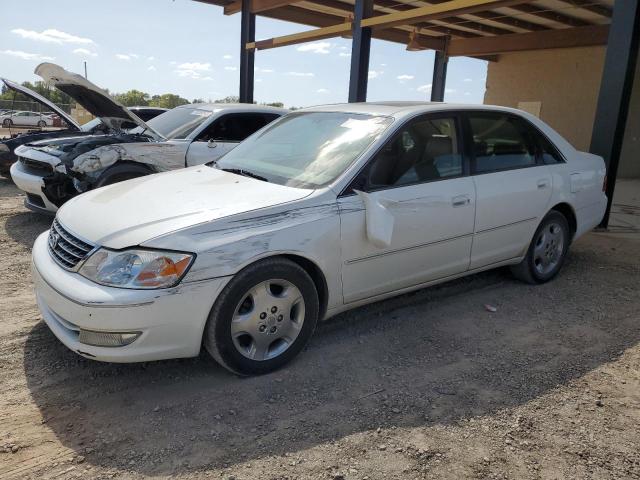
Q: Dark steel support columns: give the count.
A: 4